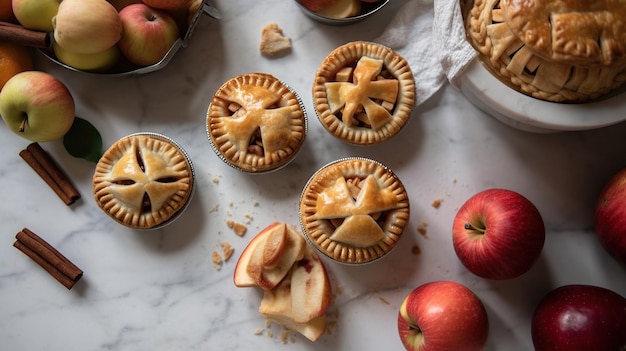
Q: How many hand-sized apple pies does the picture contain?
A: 4